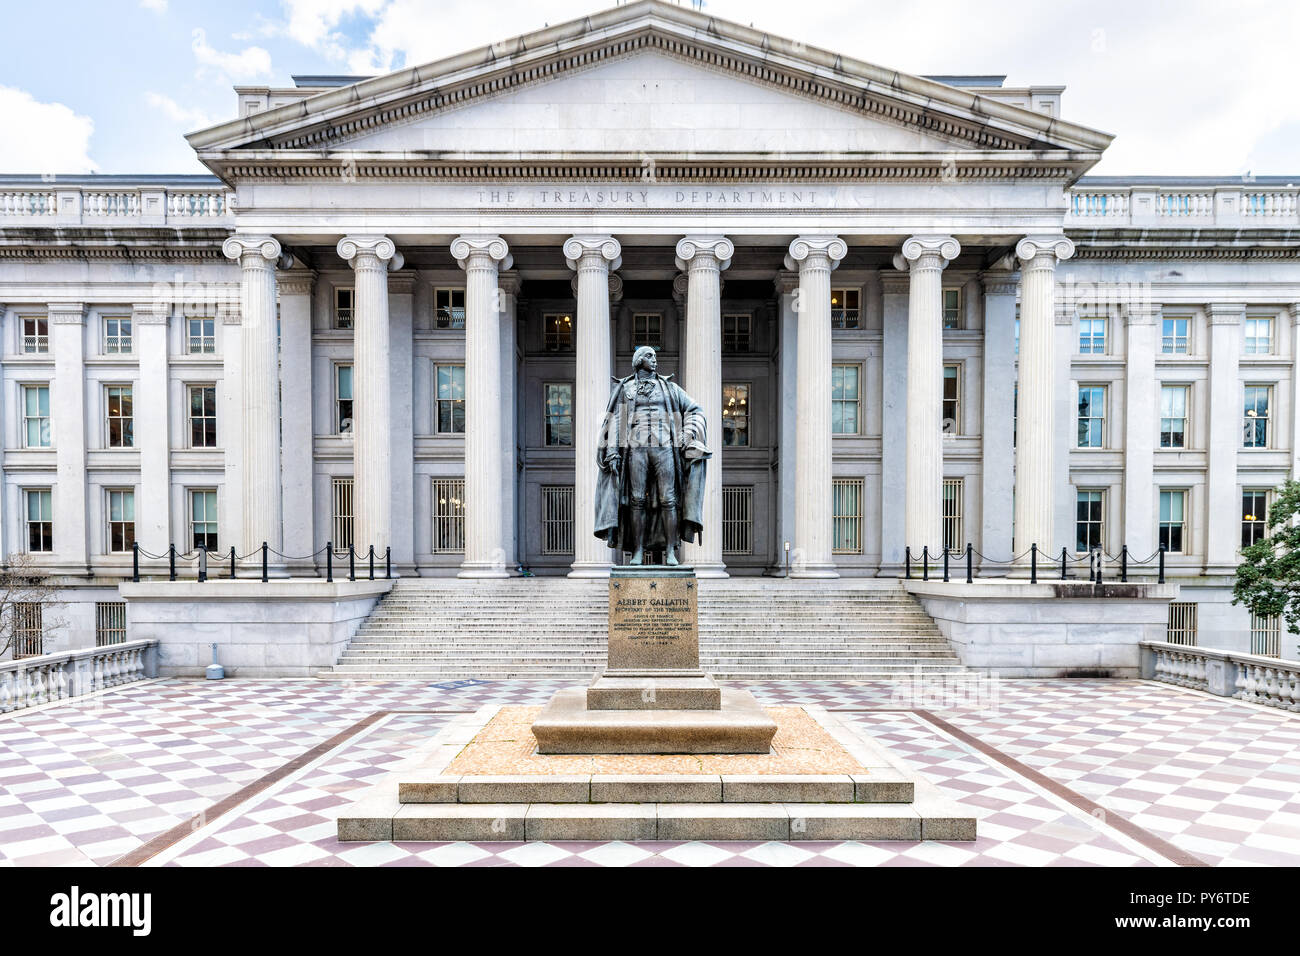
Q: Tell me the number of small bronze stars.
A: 3